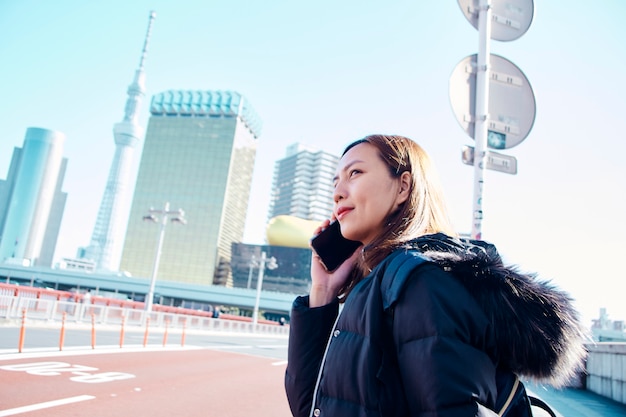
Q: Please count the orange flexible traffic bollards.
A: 7